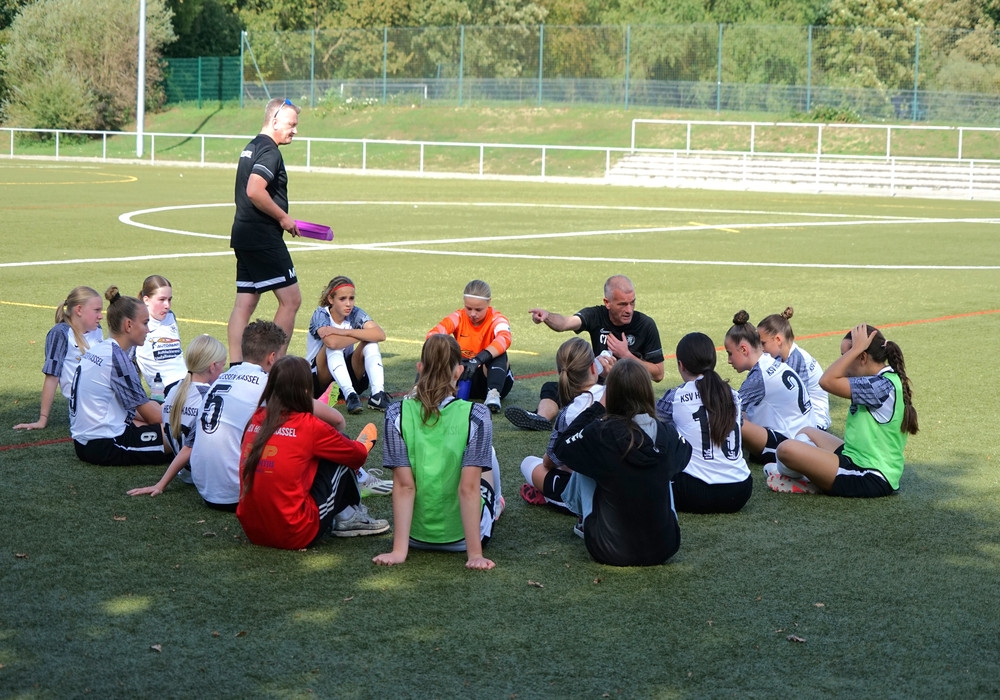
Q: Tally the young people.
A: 15